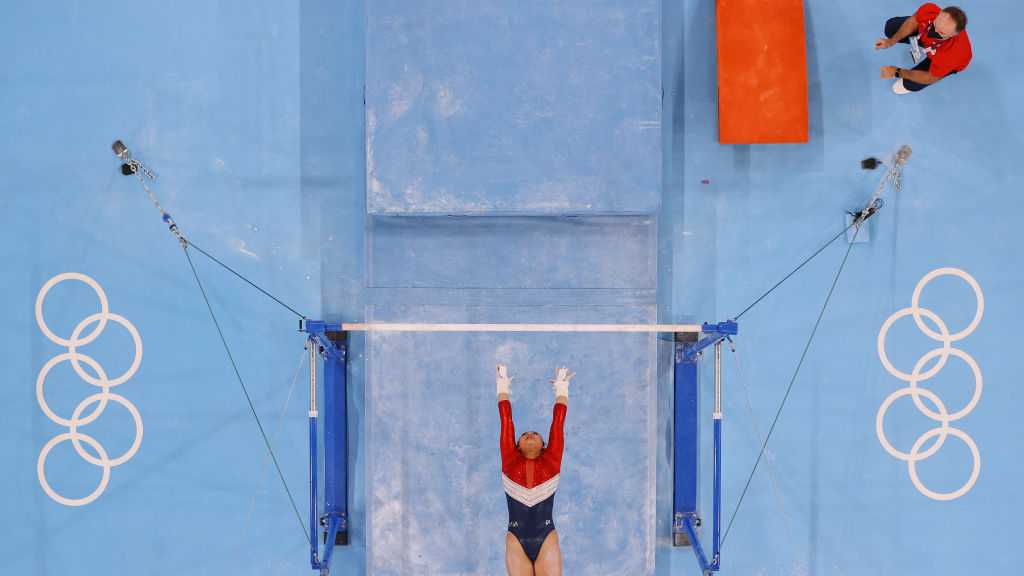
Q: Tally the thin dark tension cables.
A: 4